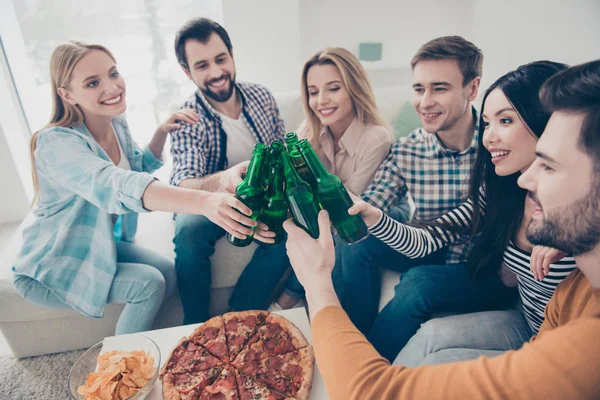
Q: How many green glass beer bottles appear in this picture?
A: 6